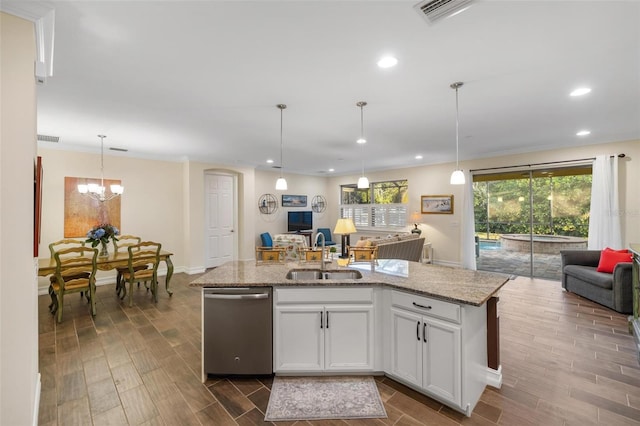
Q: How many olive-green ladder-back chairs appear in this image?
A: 4